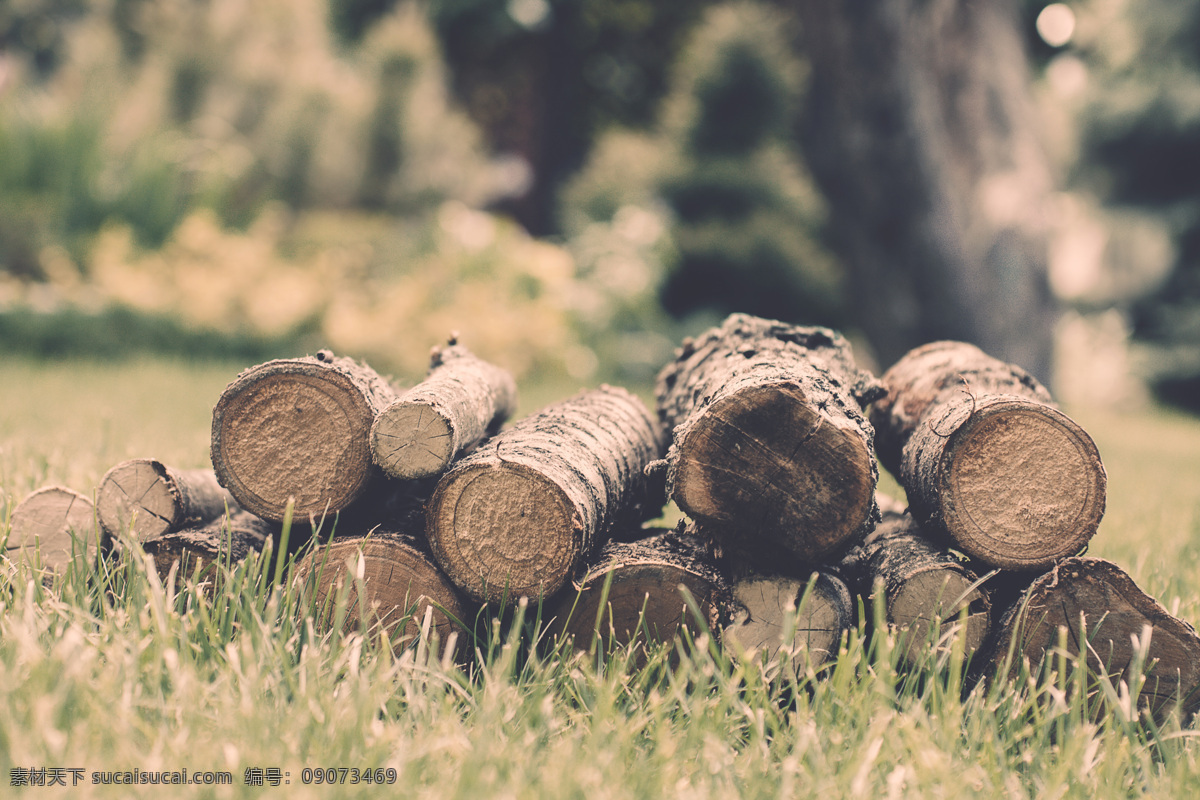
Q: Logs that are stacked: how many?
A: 13